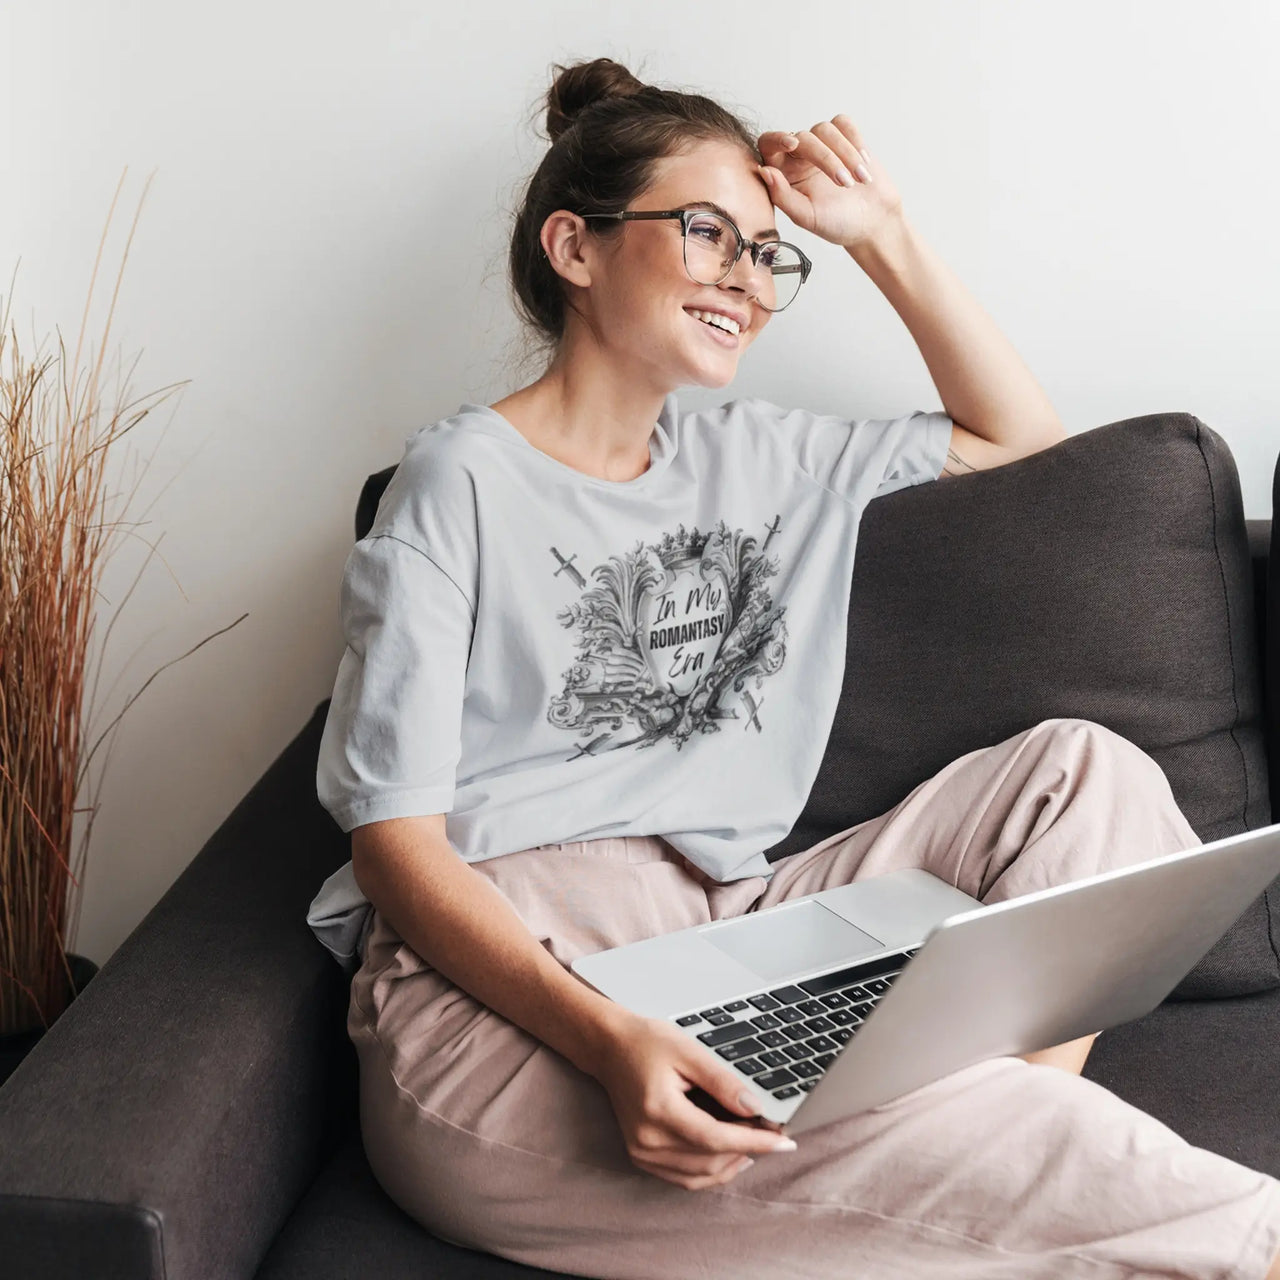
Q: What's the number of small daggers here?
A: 4